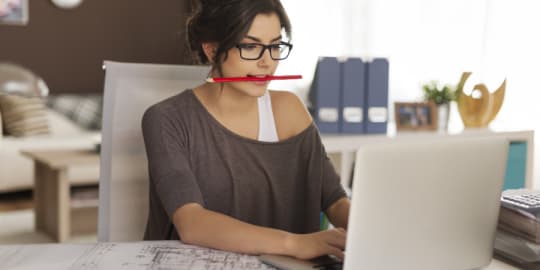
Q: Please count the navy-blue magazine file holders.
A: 3